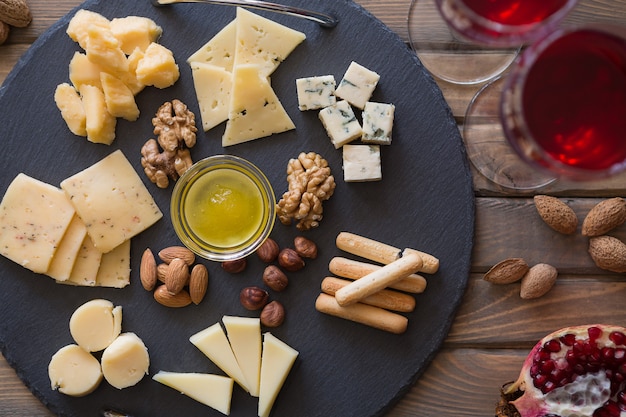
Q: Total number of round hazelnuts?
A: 7